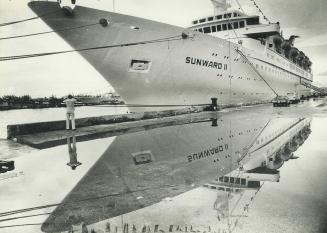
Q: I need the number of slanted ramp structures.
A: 1